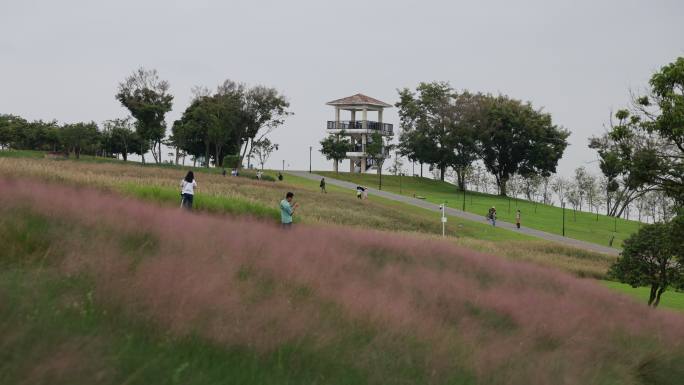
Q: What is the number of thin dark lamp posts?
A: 5